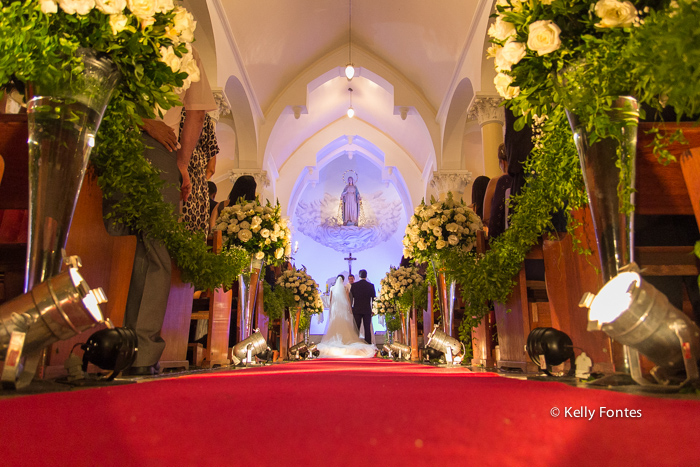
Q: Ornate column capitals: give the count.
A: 4